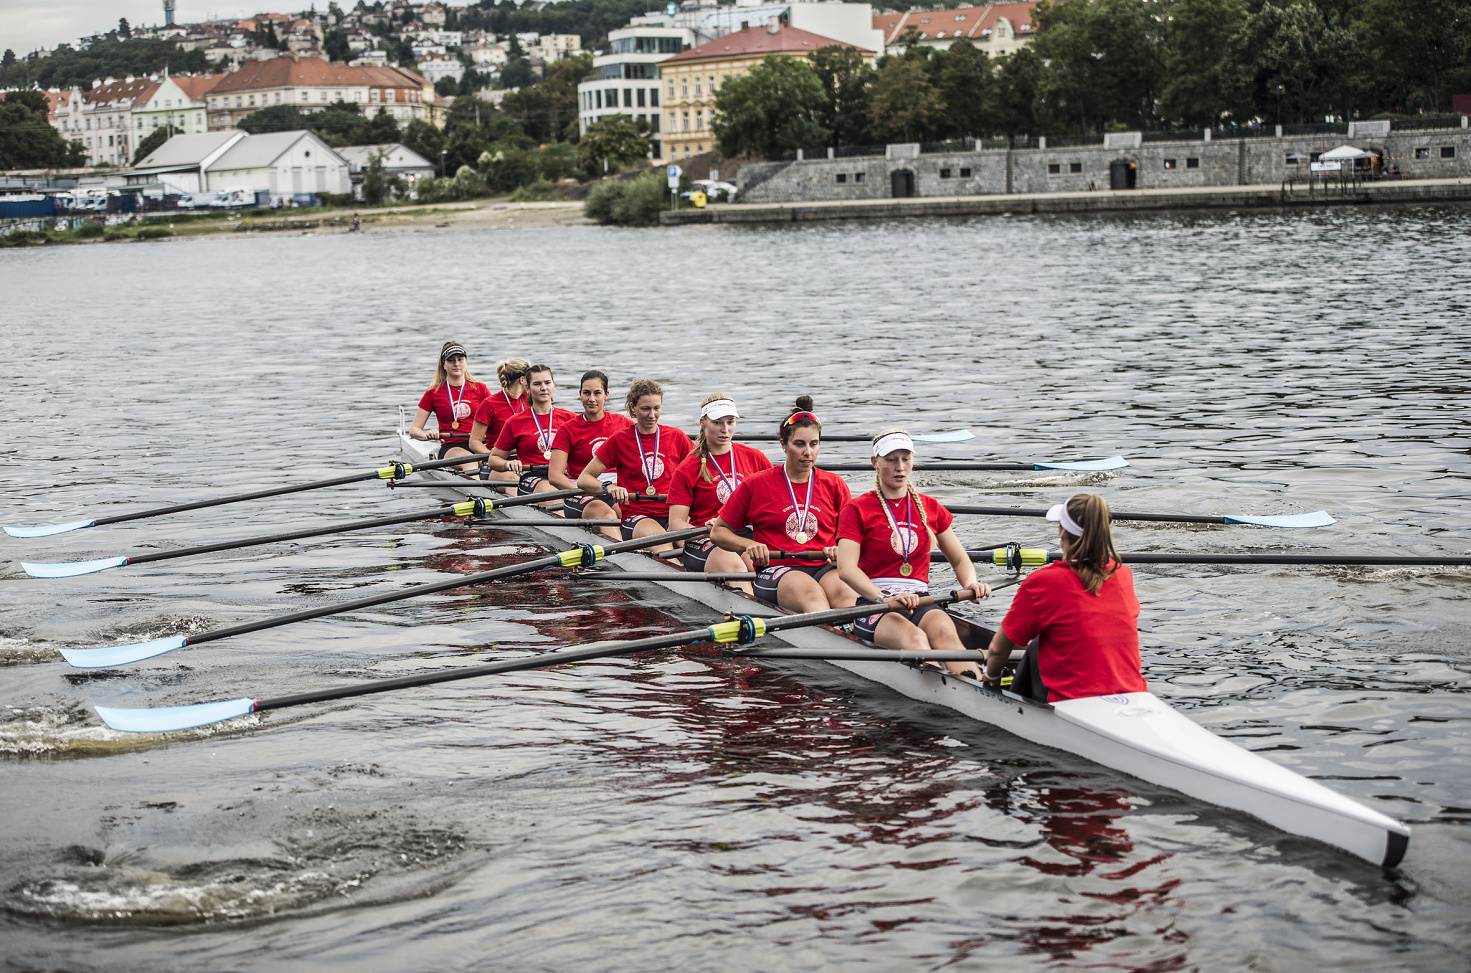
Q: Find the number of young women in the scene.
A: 9